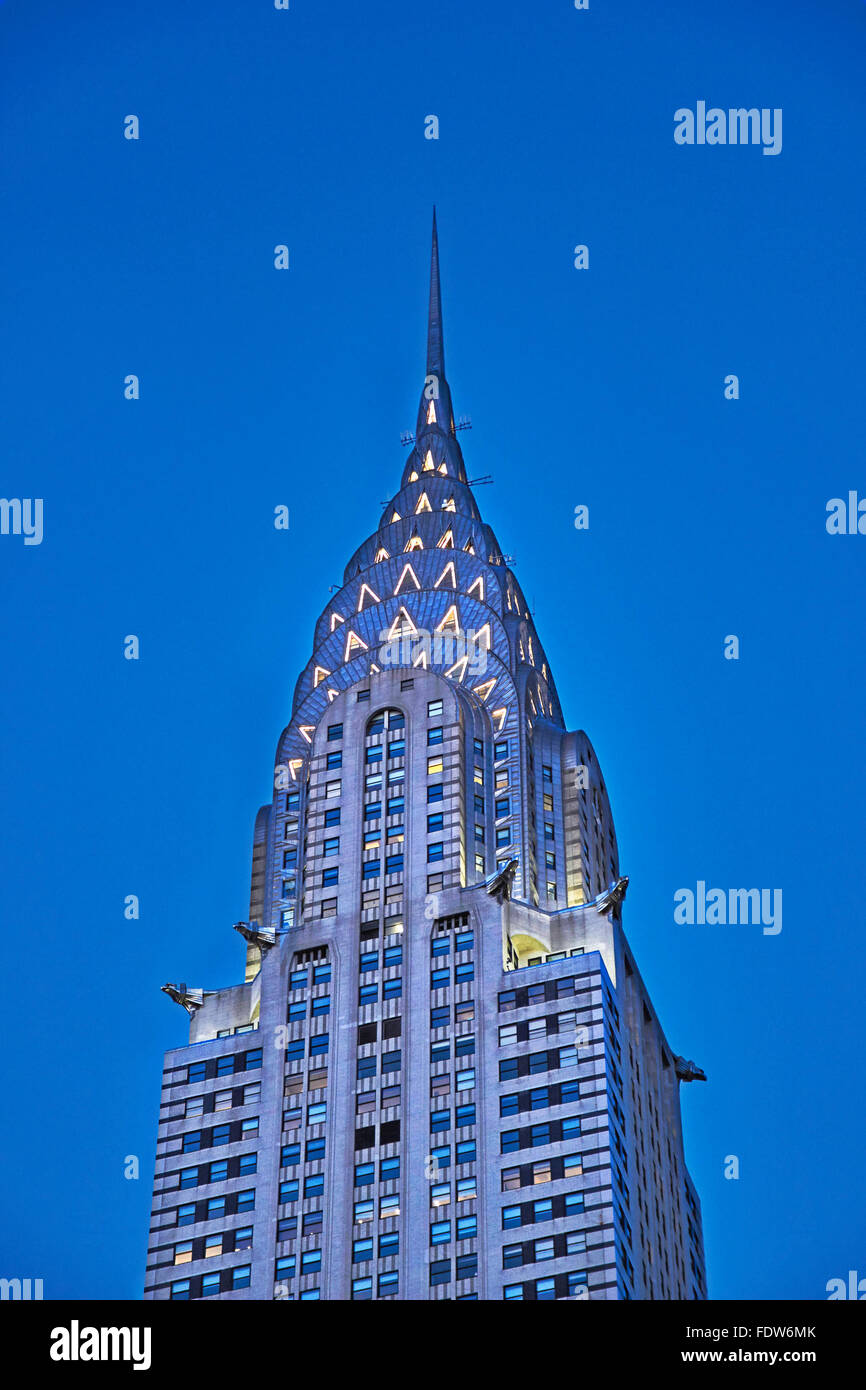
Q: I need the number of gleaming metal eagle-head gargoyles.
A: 5